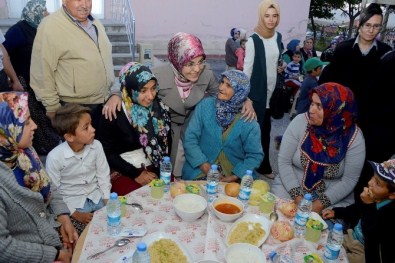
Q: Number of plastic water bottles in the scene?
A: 8